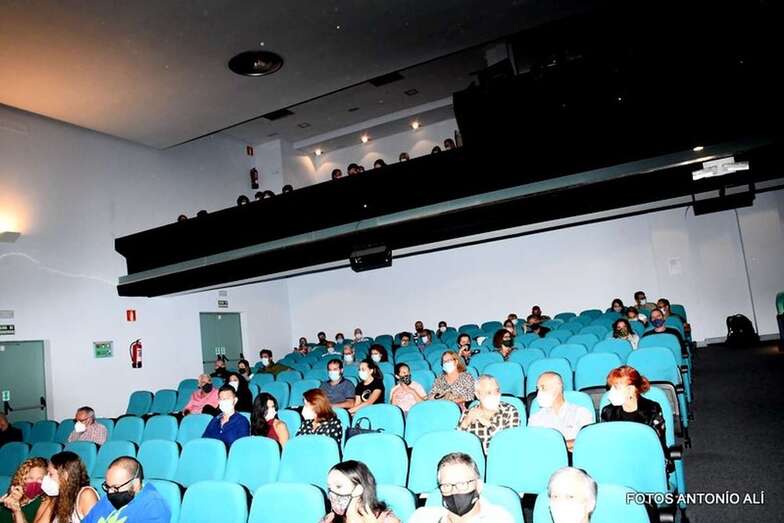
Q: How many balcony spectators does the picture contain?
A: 13